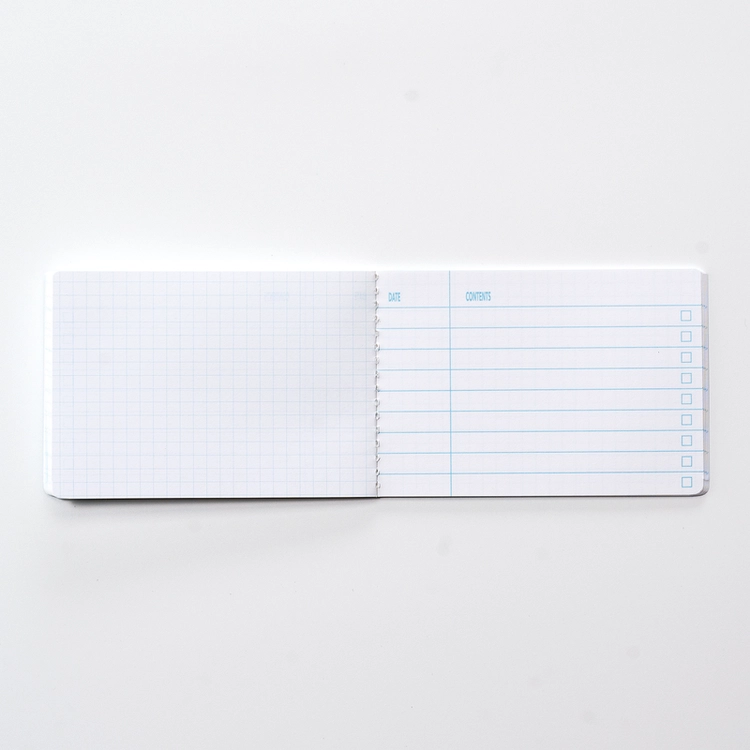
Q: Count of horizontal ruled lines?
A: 9